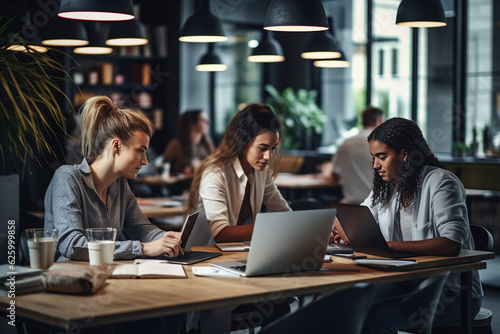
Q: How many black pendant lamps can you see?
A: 12